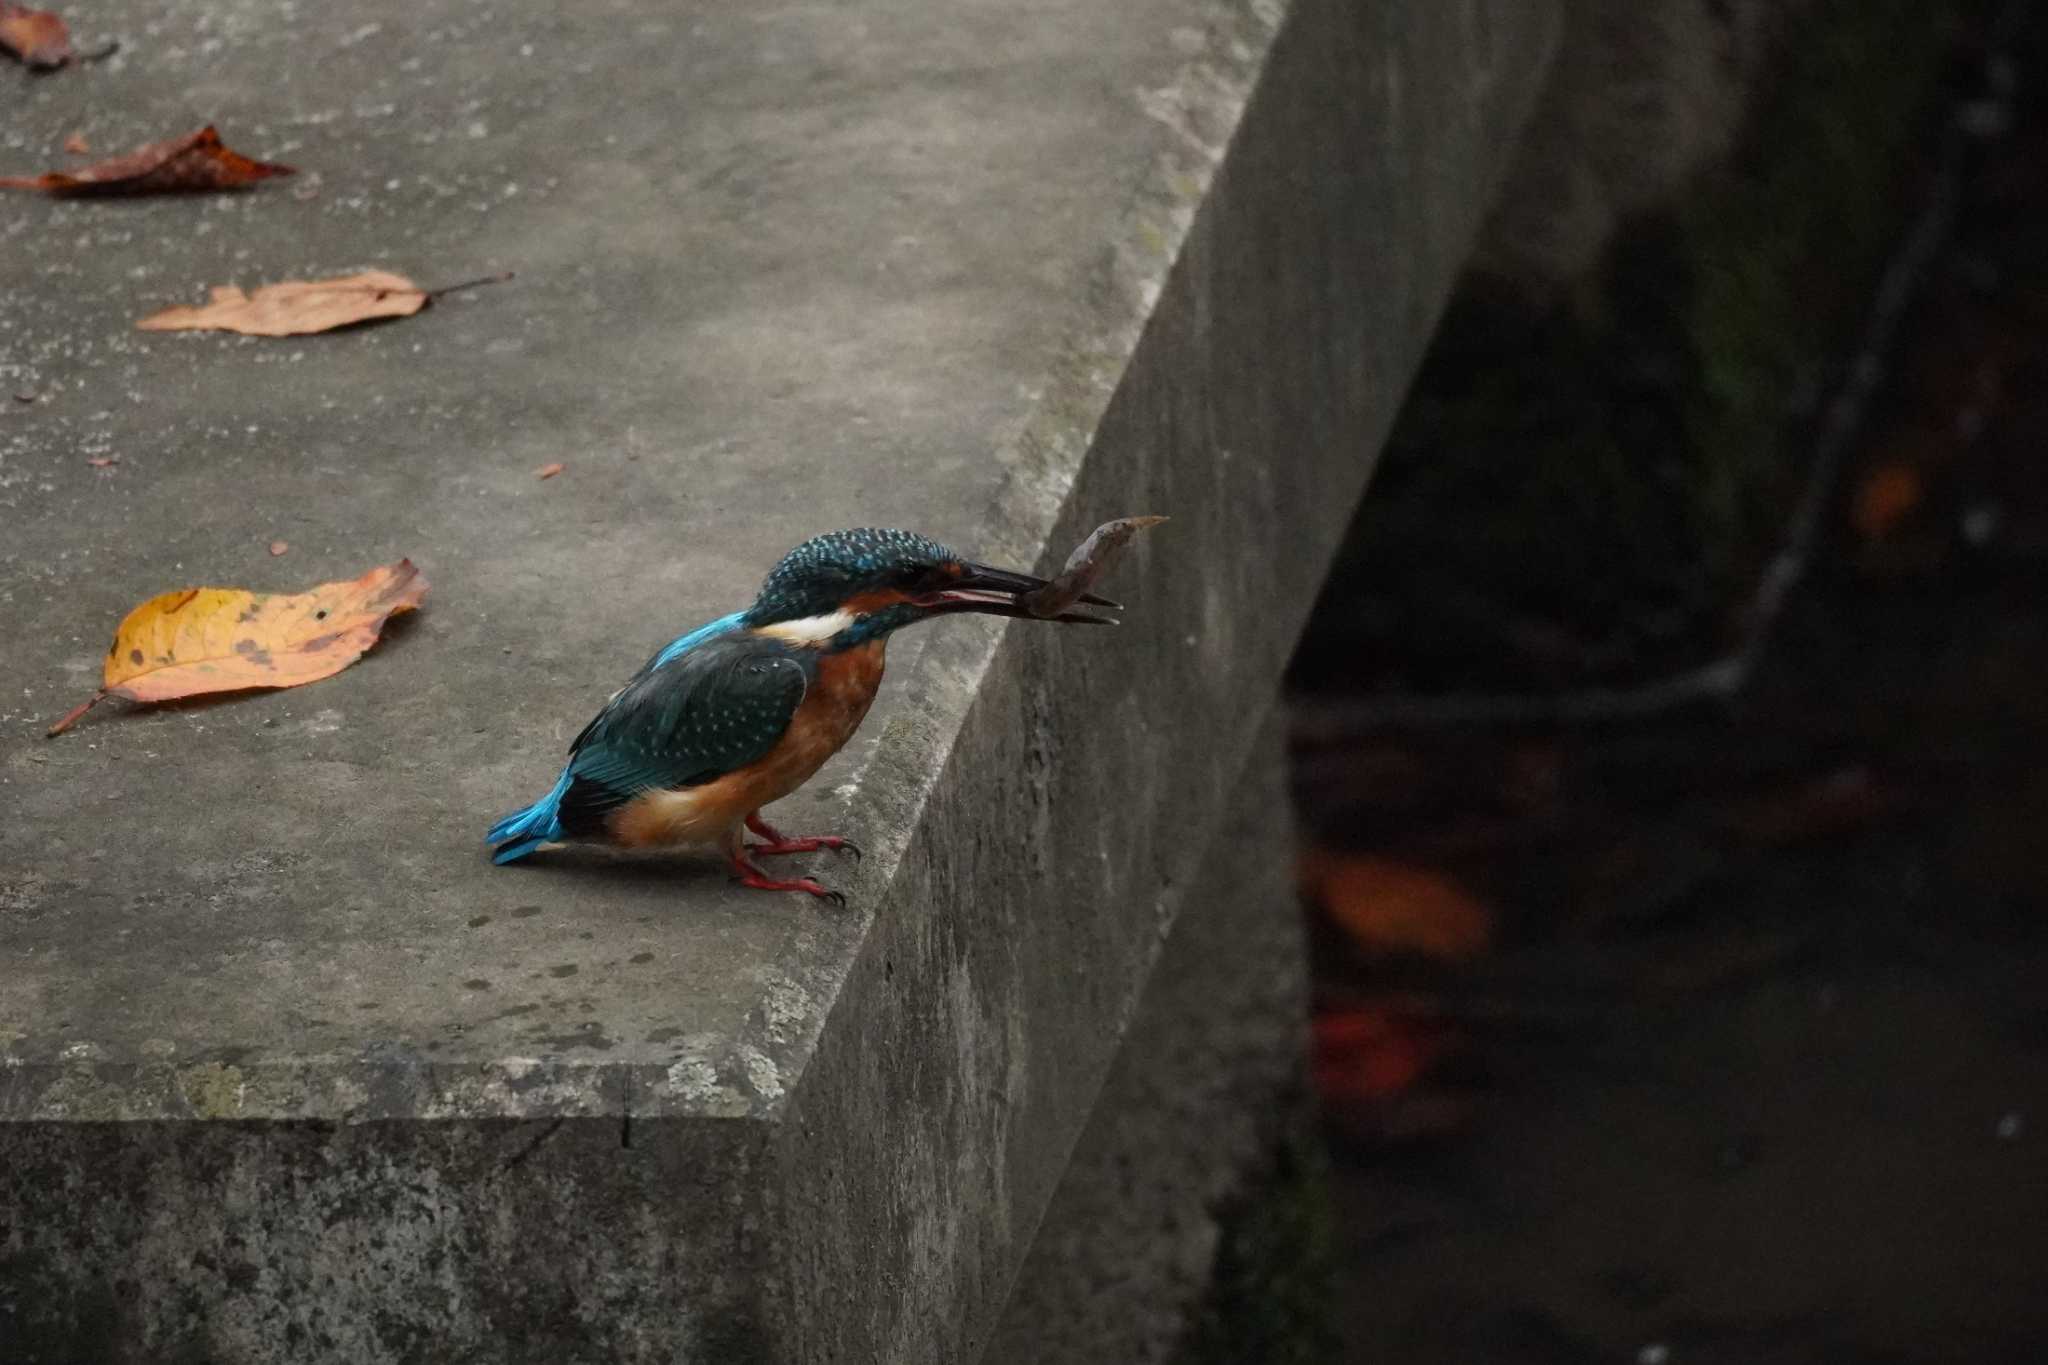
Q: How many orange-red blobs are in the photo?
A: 3